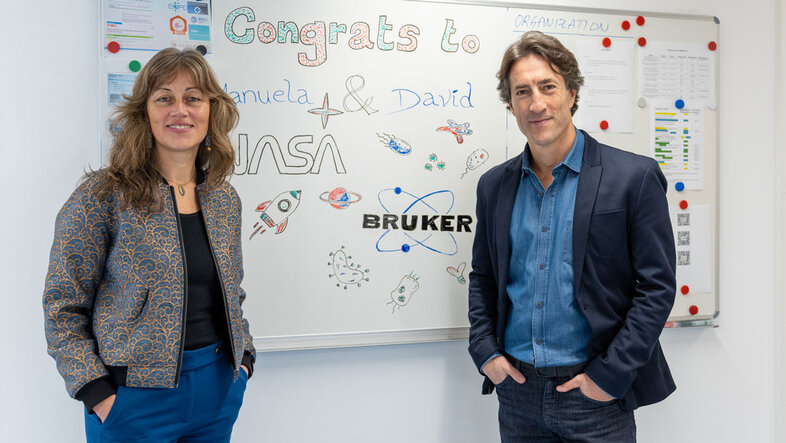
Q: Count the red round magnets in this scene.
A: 10